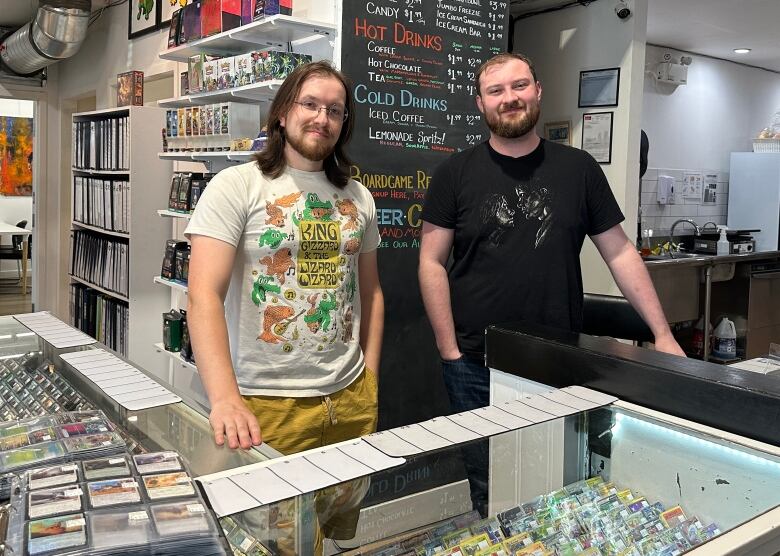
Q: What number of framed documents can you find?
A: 2